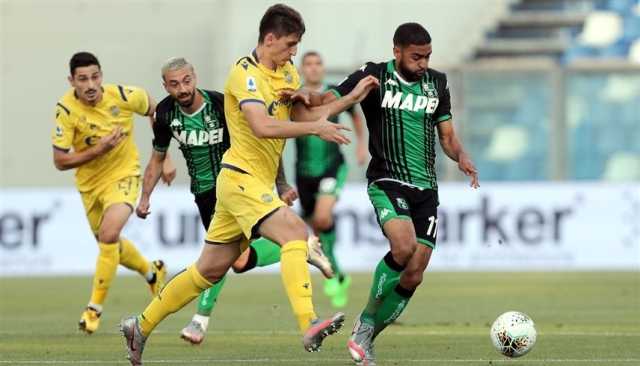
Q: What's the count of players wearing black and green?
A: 3